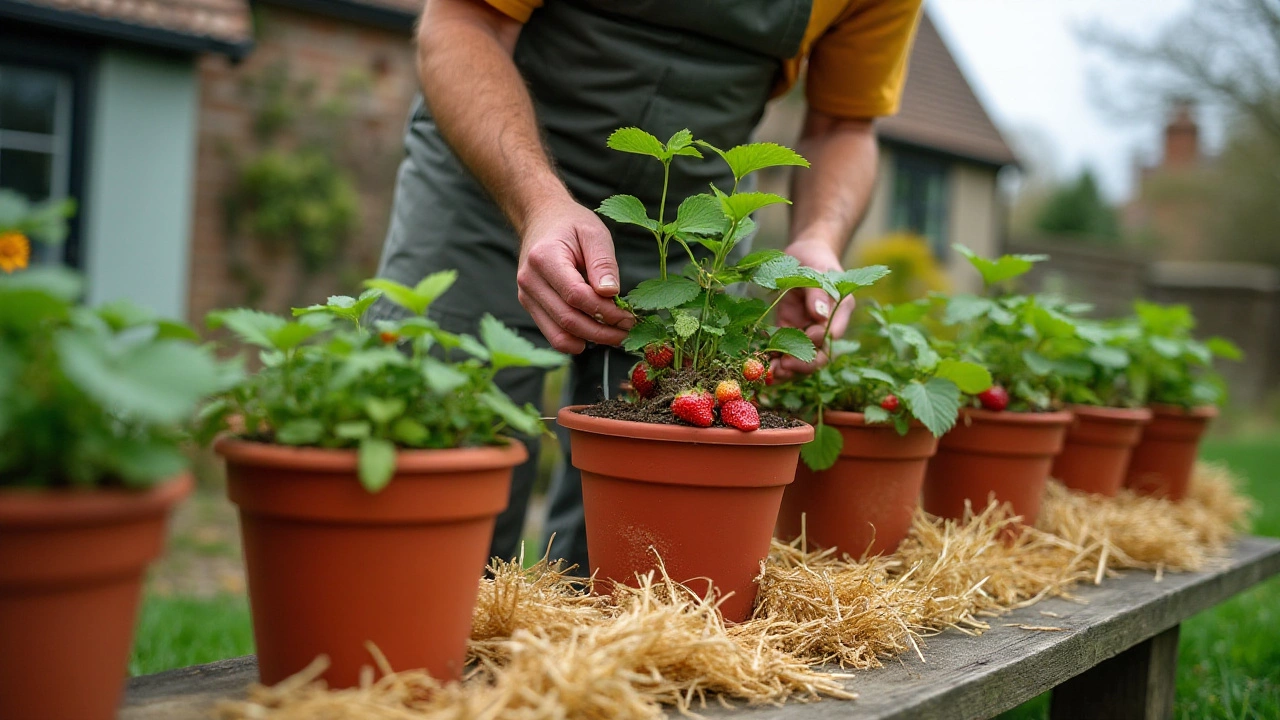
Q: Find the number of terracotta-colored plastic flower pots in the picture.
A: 7